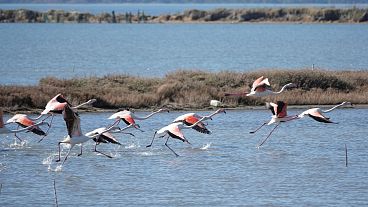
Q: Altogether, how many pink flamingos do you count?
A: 11